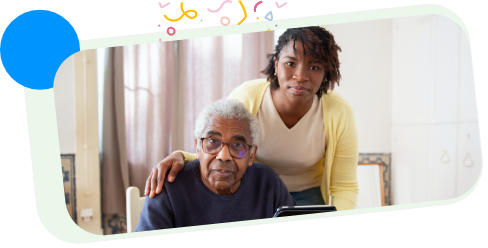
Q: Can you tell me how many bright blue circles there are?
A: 1